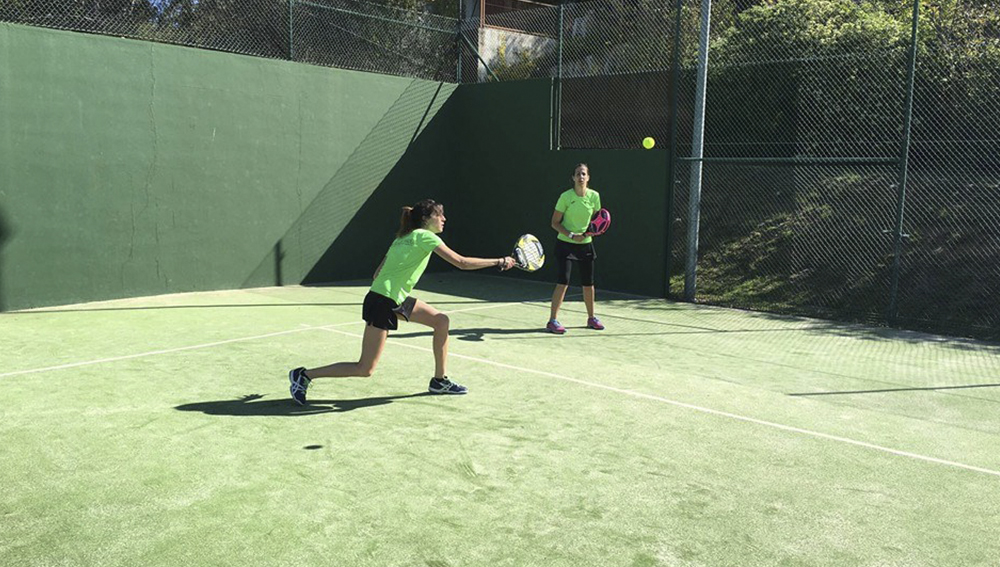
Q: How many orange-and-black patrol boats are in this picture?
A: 0